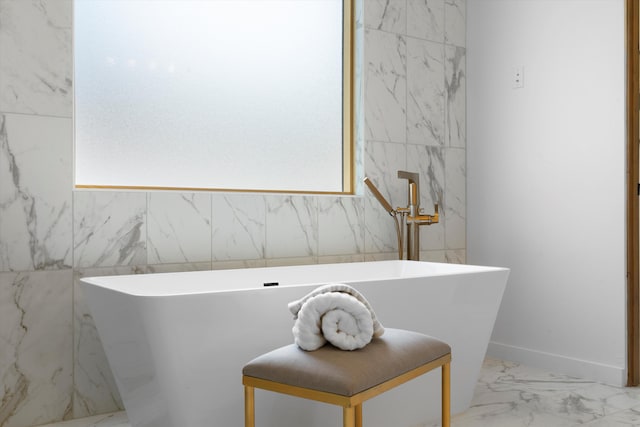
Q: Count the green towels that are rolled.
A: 0